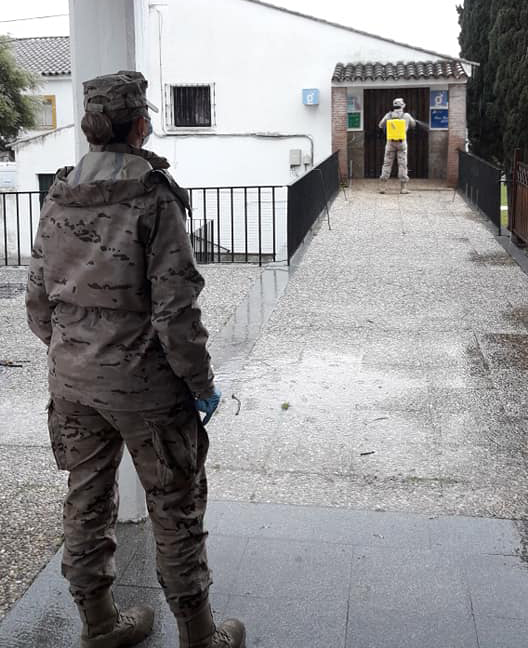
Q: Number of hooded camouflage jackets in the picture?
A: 1